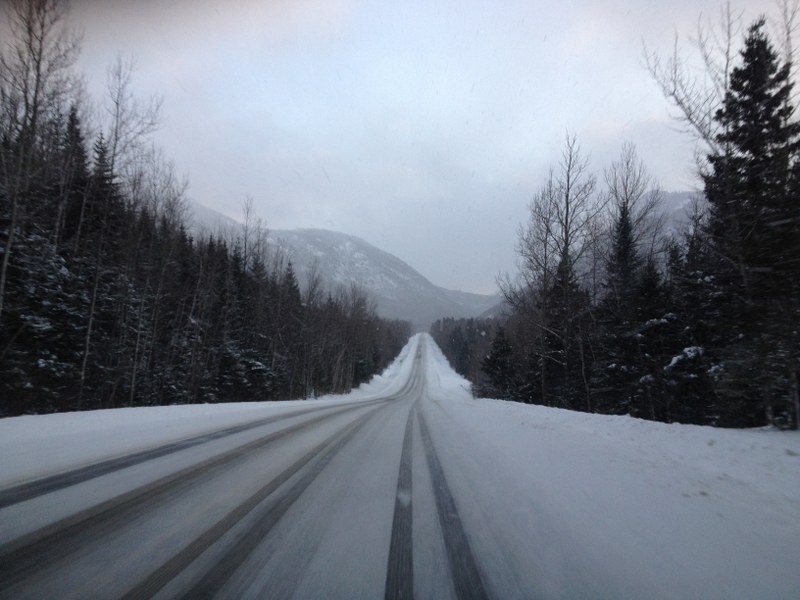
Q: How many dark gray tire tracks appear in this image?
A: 6